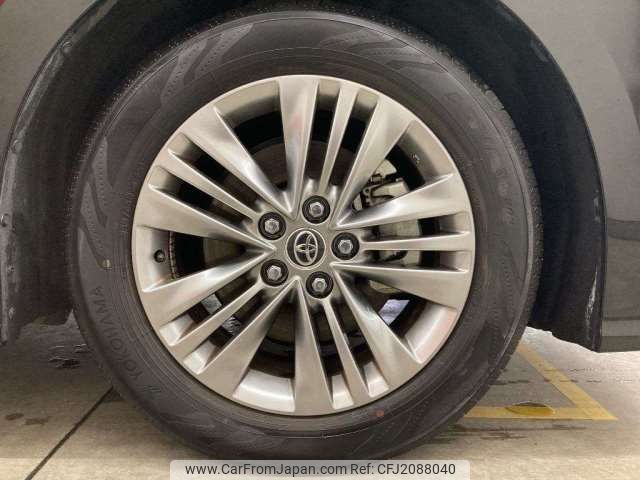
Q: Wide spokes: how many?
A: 10